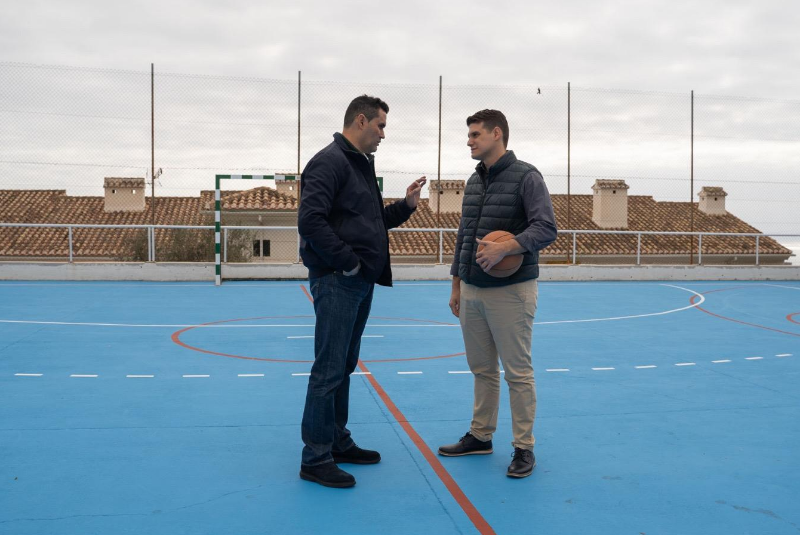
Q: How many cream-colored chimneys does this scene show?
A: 5